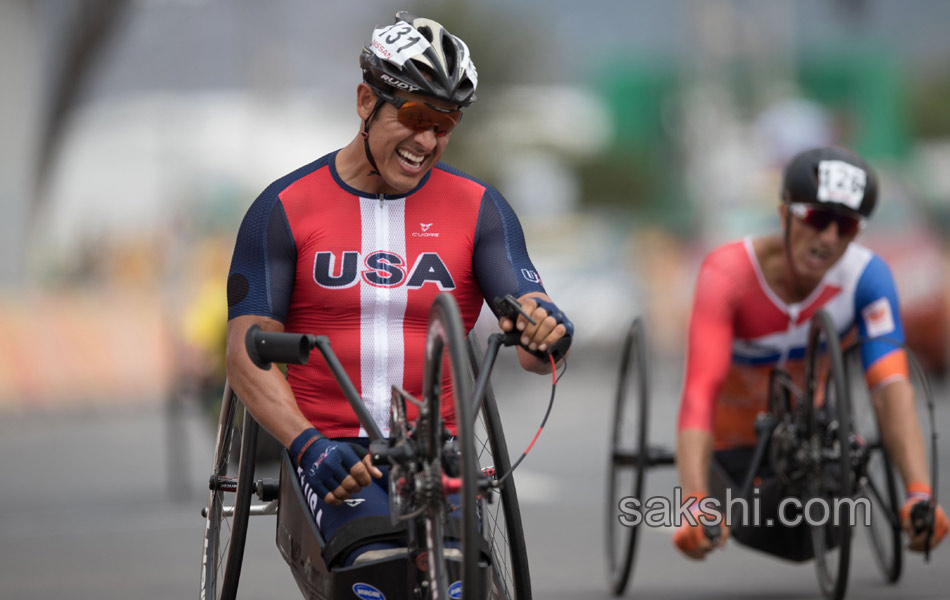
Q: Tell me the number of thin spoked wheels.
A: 6